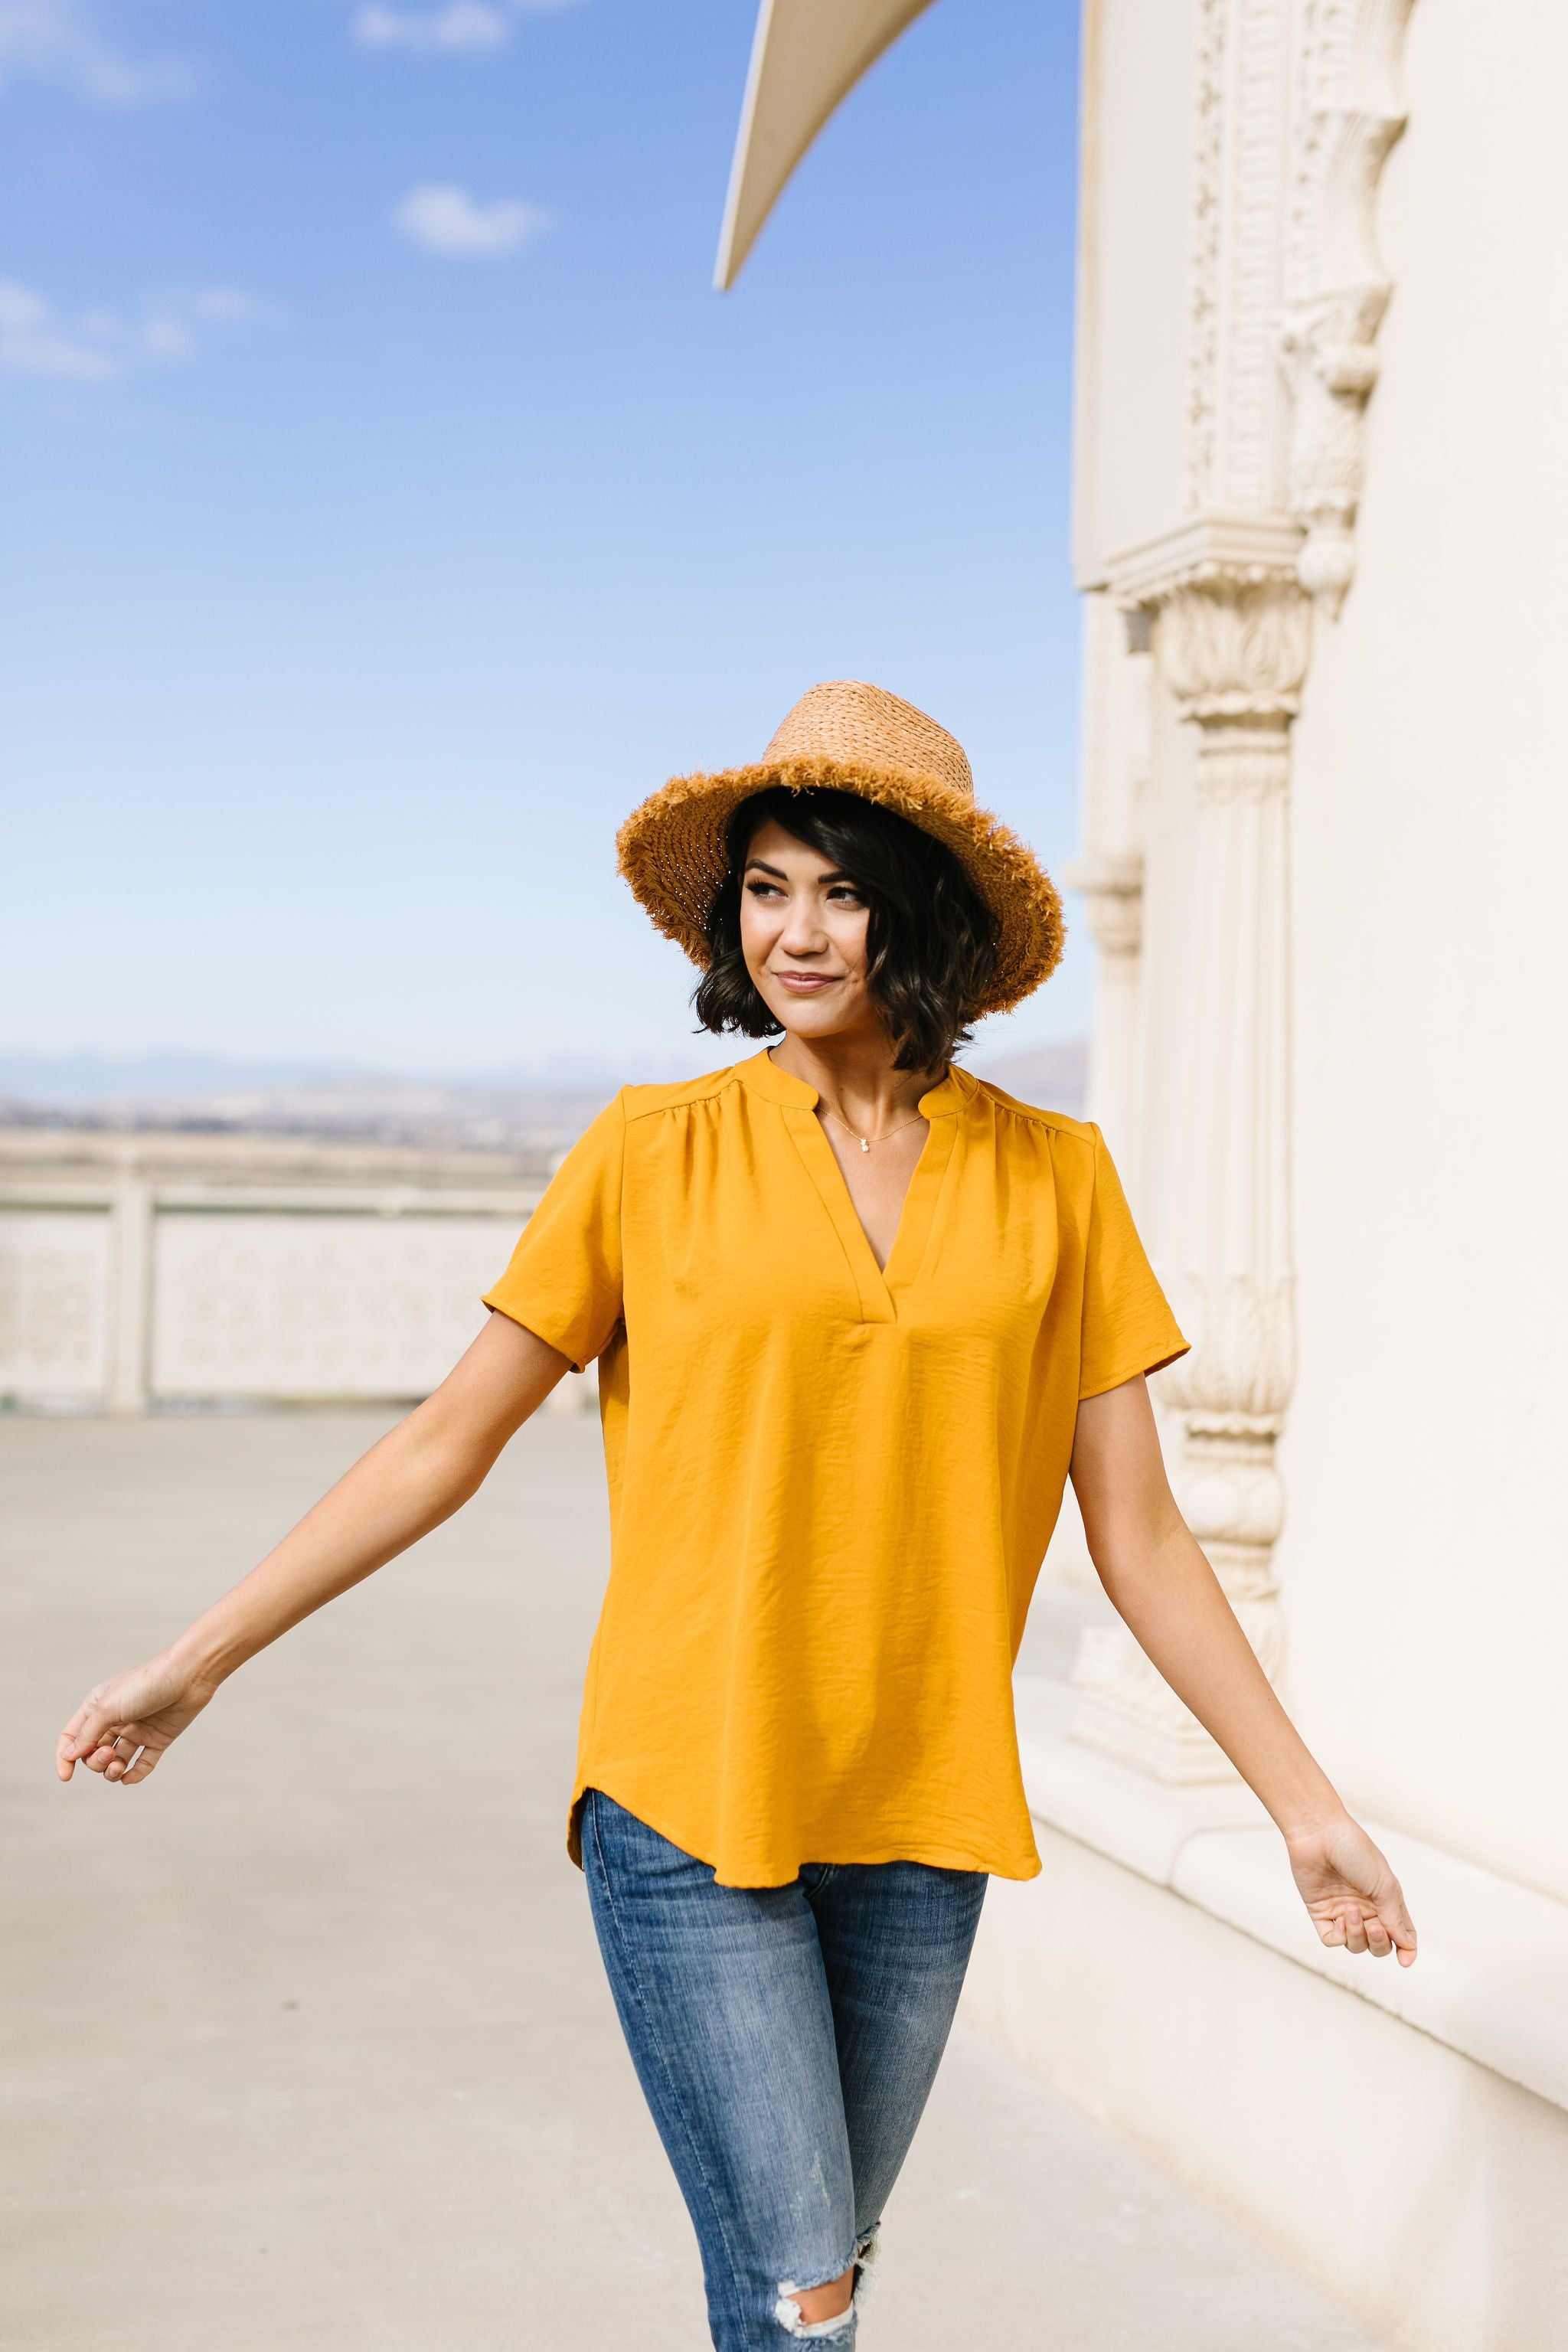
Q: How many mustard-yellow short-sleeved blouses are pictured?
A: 1